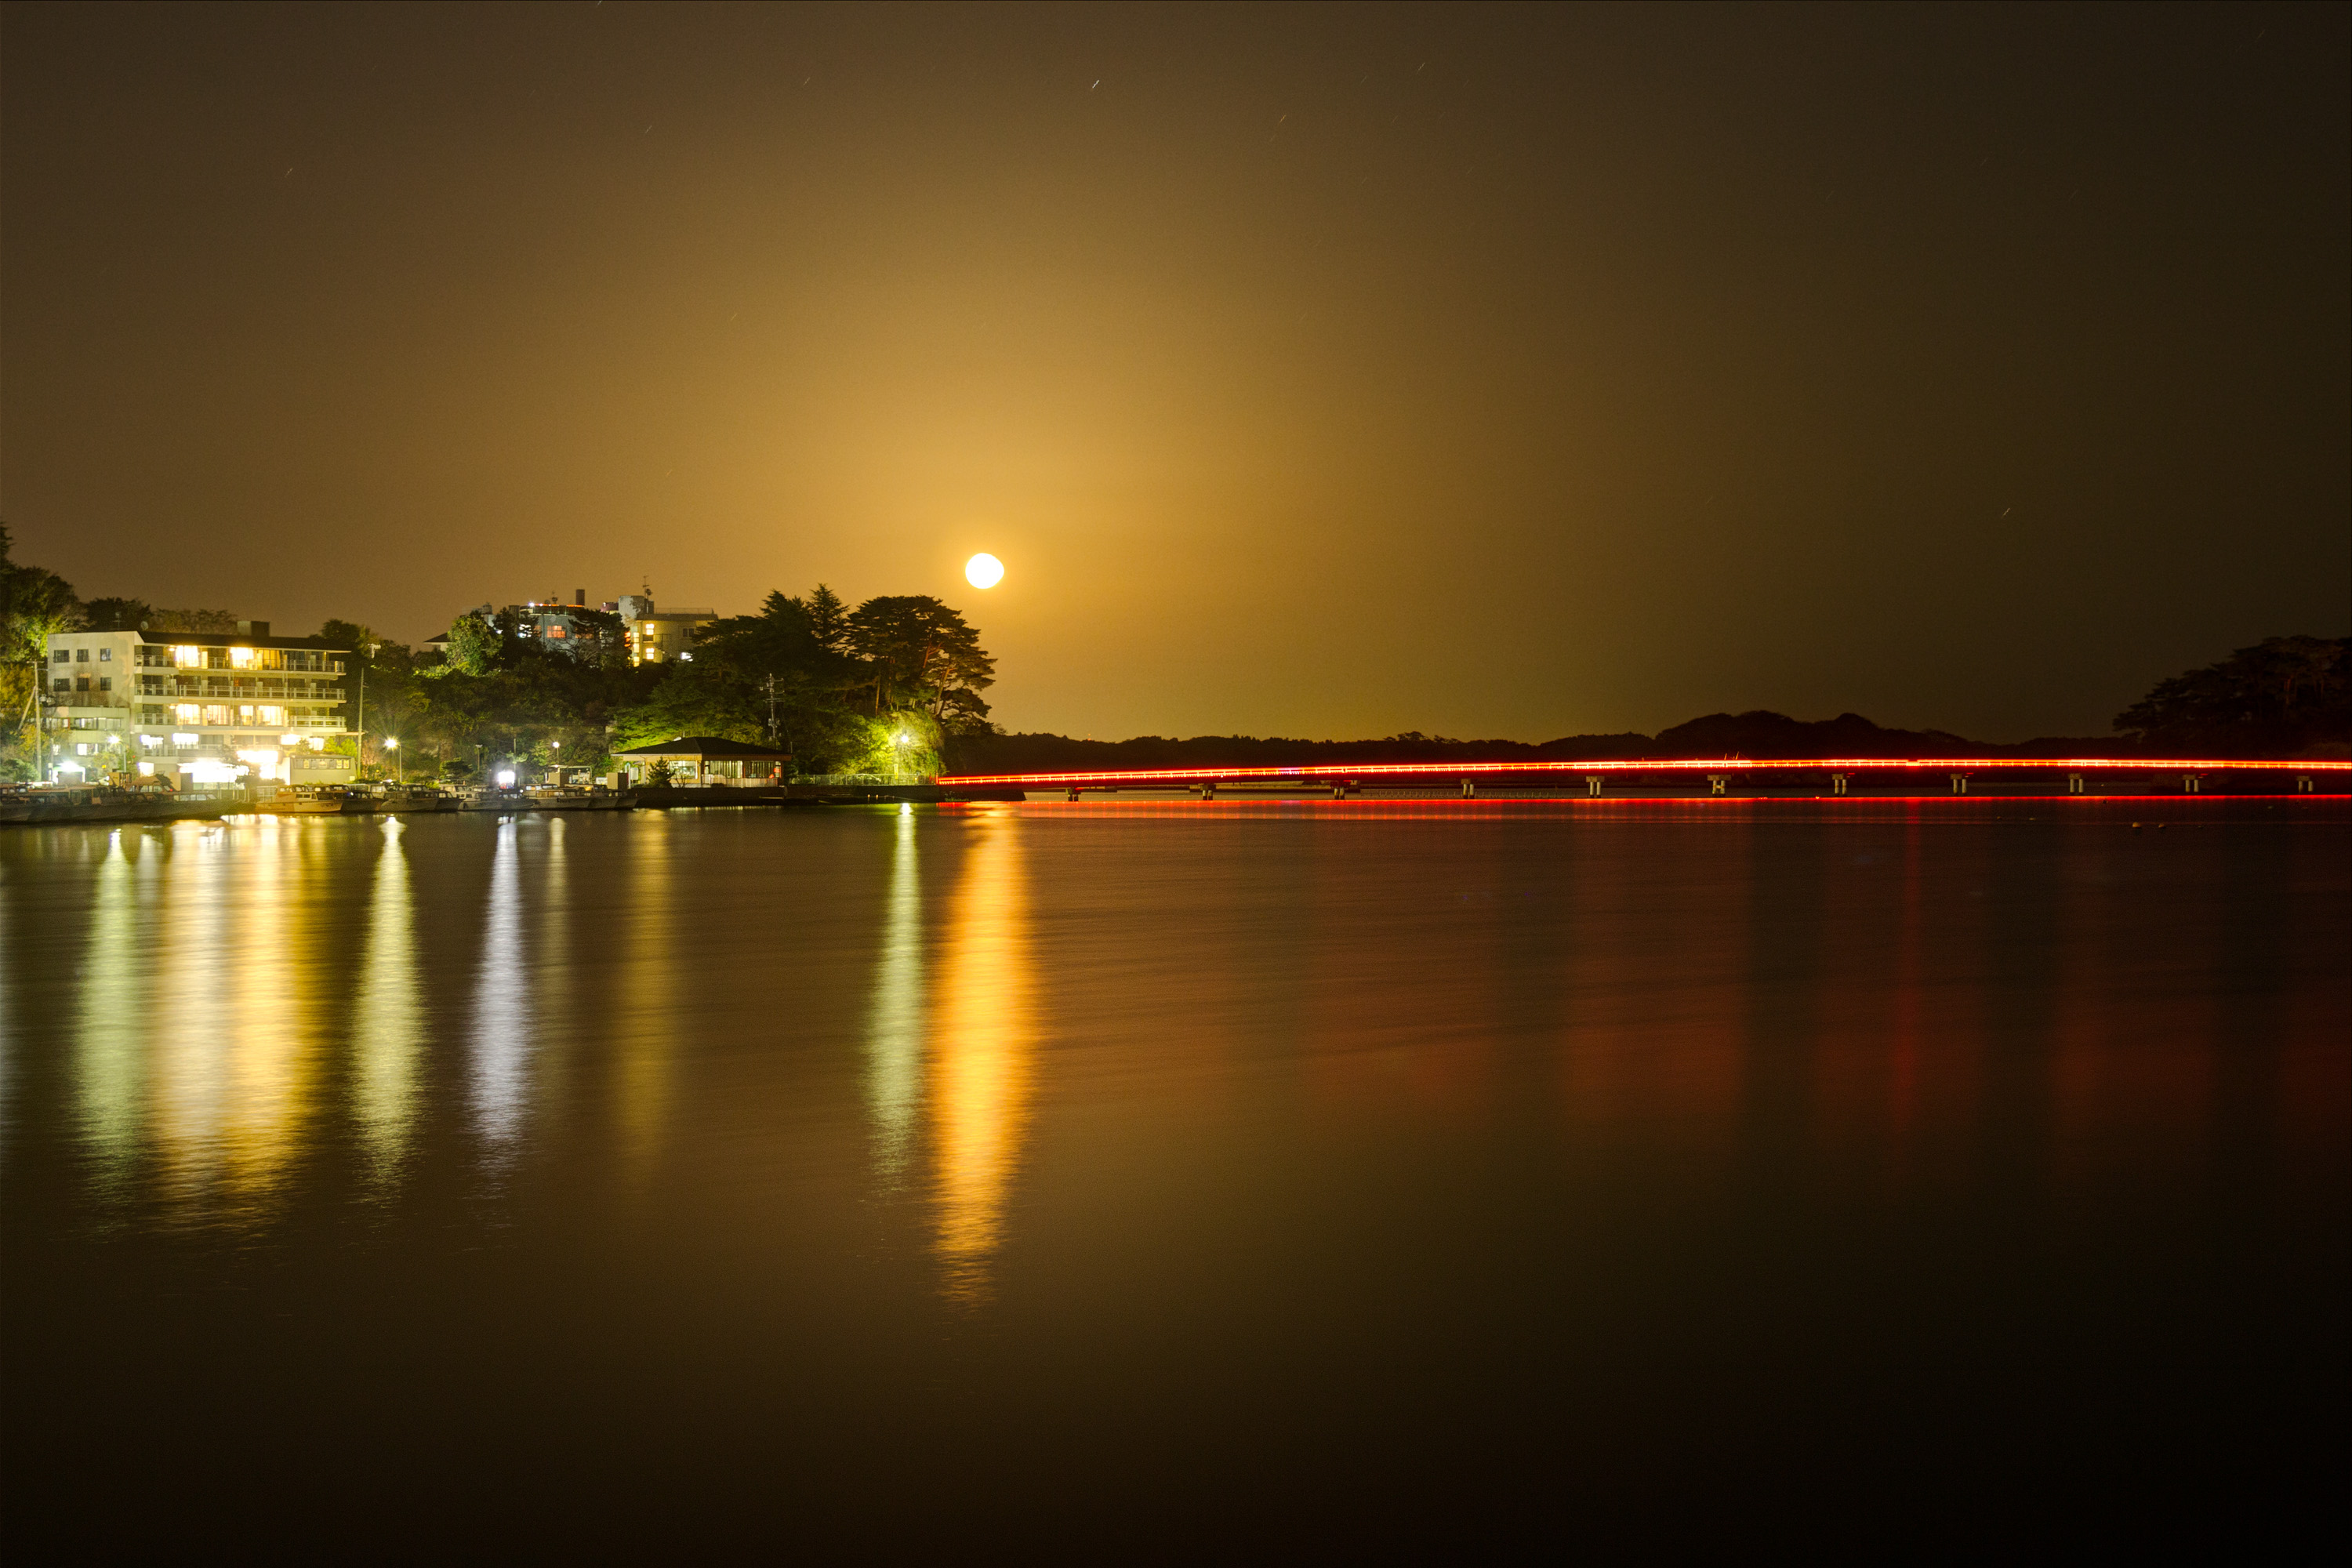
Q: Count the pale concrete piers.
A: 11